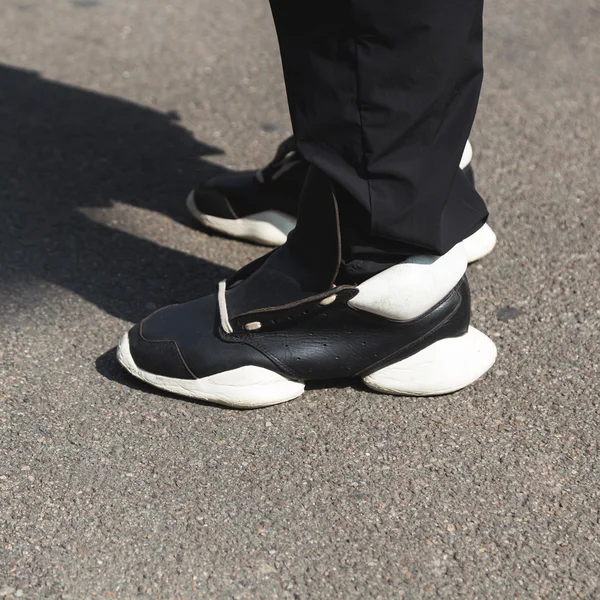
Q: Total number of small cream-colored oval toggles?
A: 2